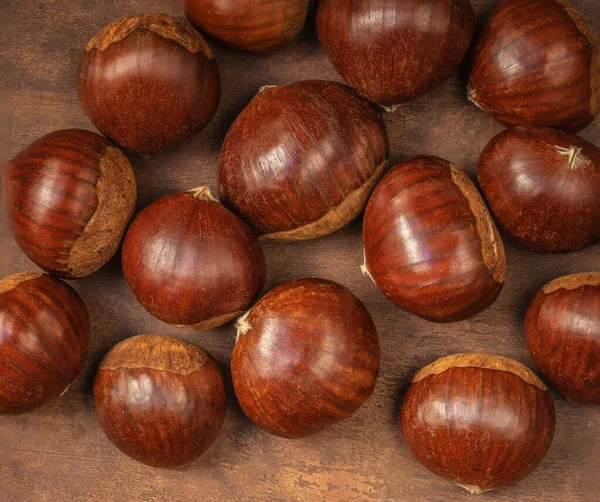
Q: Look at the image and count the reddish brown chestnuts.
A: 14